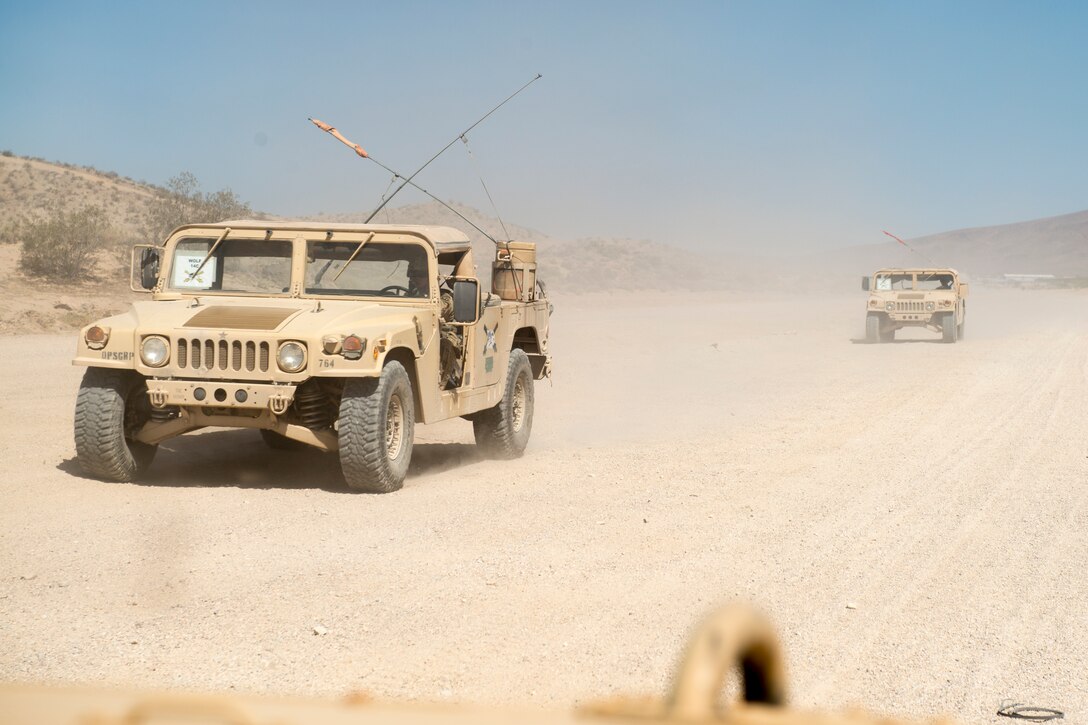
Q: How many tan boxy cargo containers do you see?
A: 1